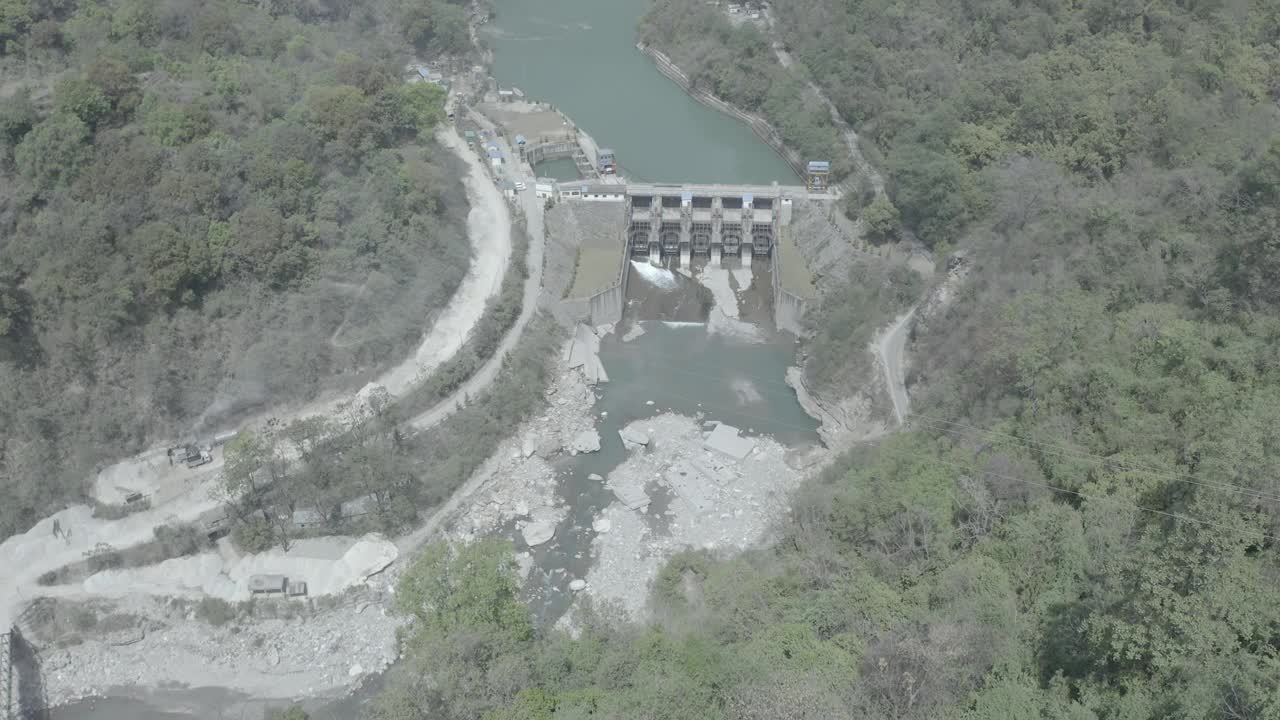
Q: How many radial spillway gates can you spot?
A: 5